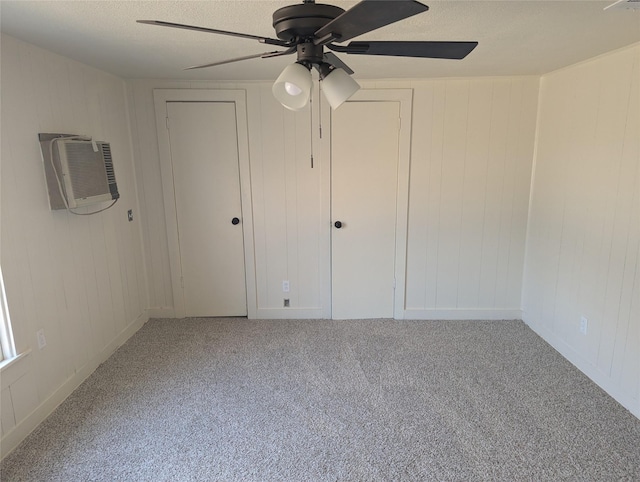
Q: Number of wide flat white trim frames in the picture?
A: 2